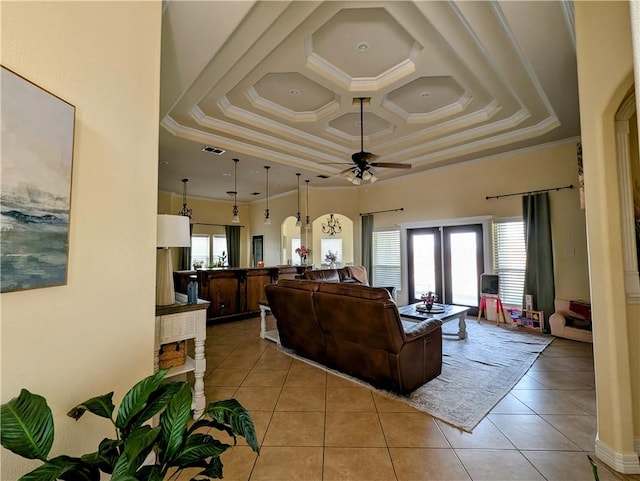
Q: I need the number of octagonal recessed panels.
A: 4